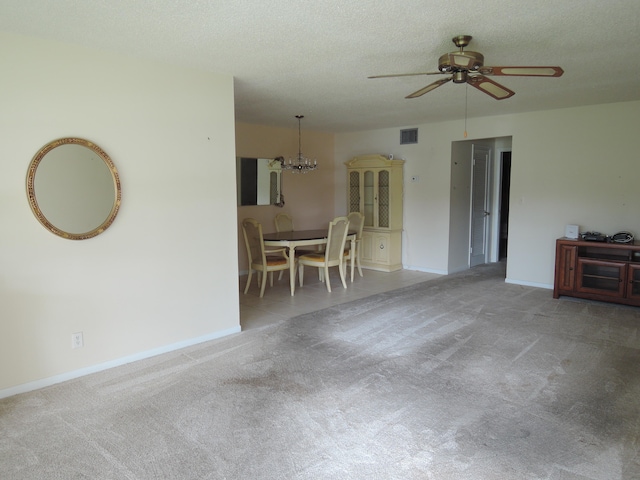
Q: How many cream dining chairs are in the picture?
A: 4